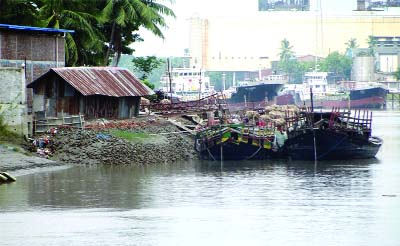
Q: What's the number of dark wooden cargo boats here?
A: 2